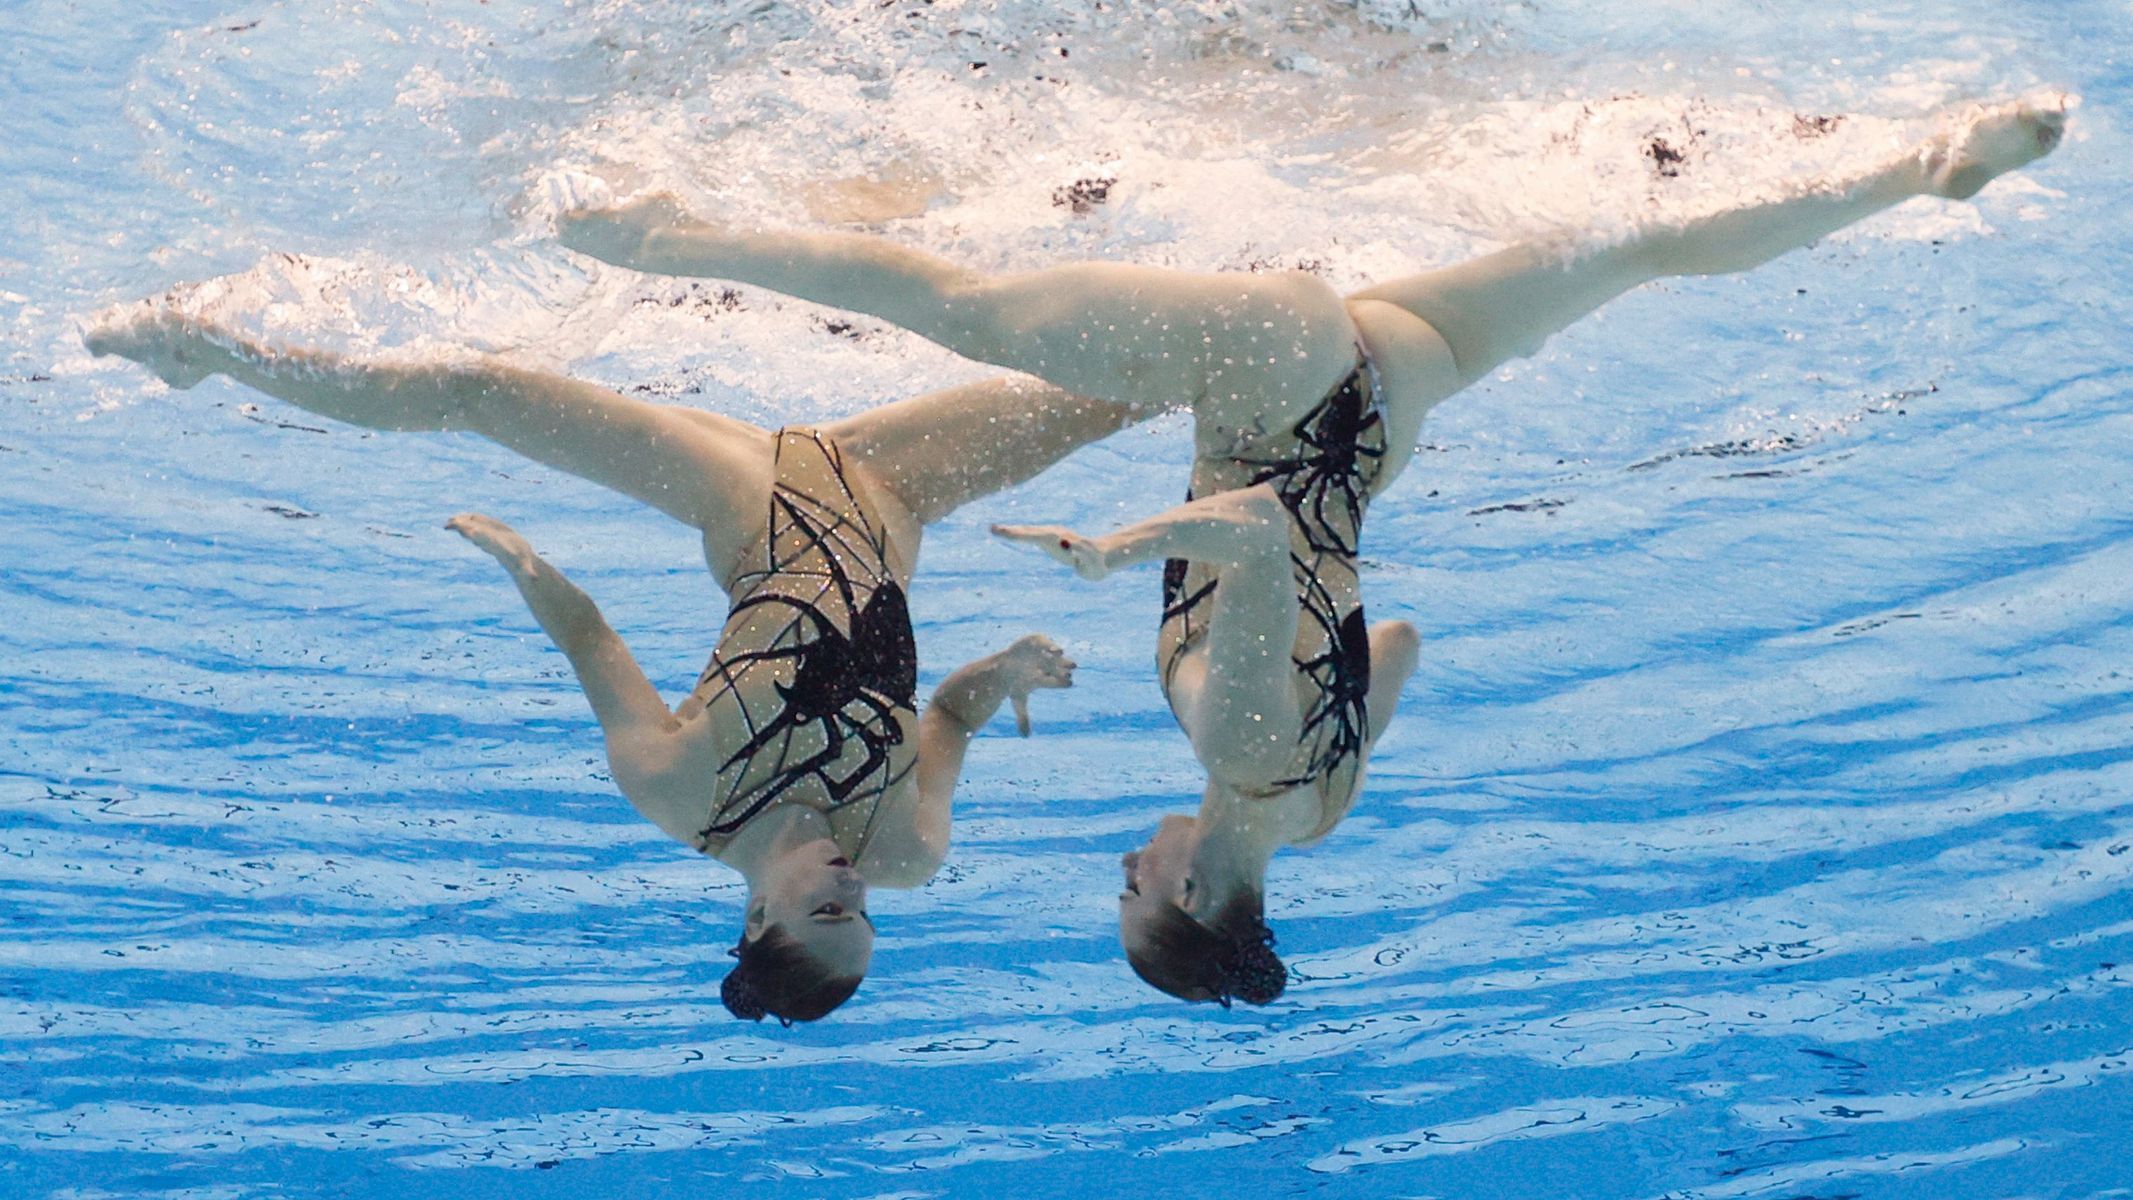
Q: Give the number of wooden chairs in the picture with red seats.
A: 0